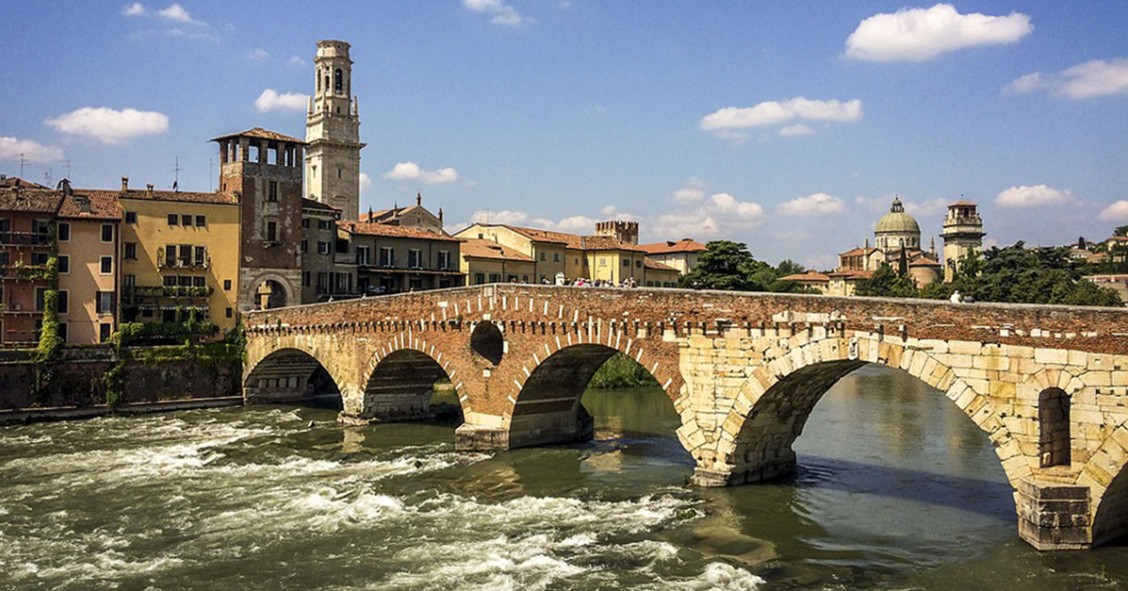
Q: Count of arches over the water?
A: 5